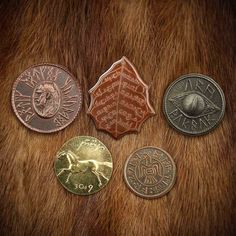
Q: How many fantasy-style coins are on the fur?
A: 5